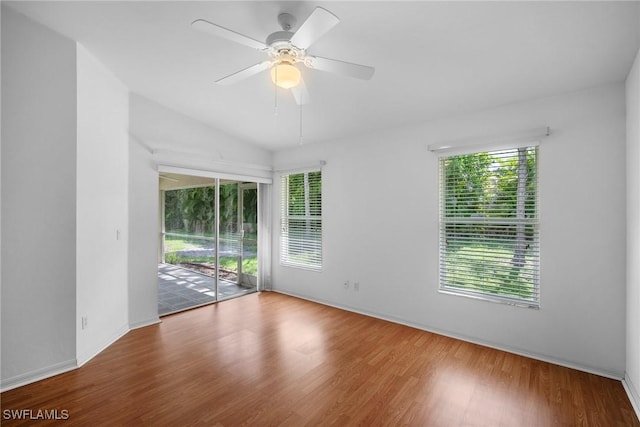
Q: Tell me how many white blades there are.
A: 5